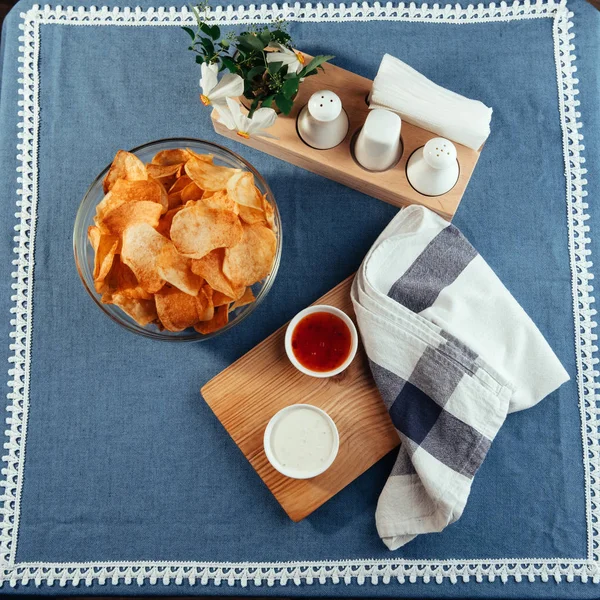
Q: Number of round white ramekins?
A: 2